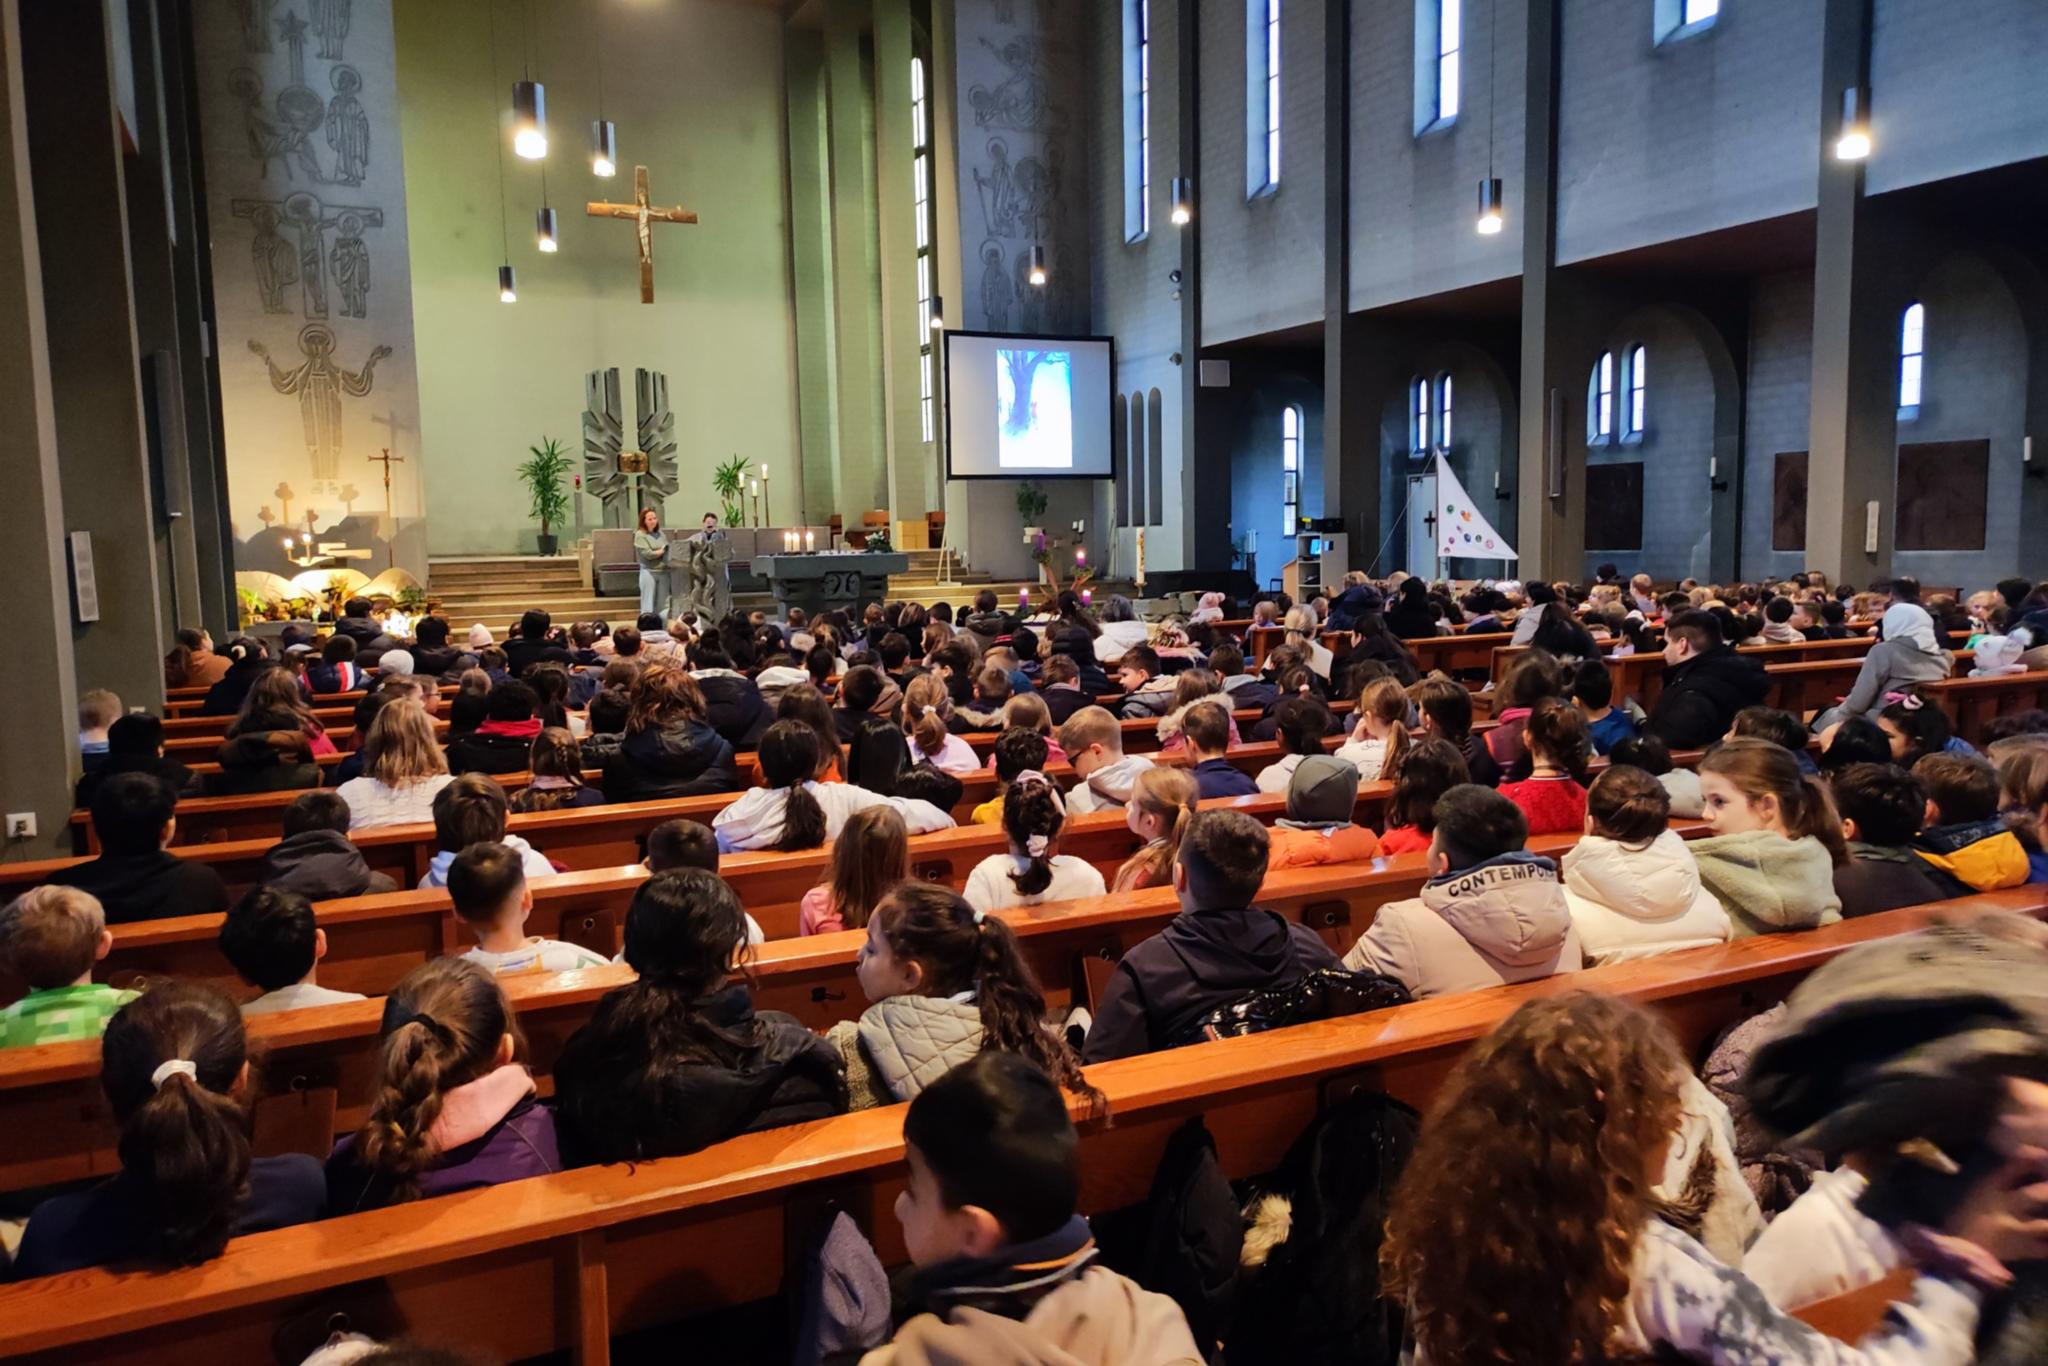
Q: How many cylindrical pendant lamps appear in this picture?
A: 9